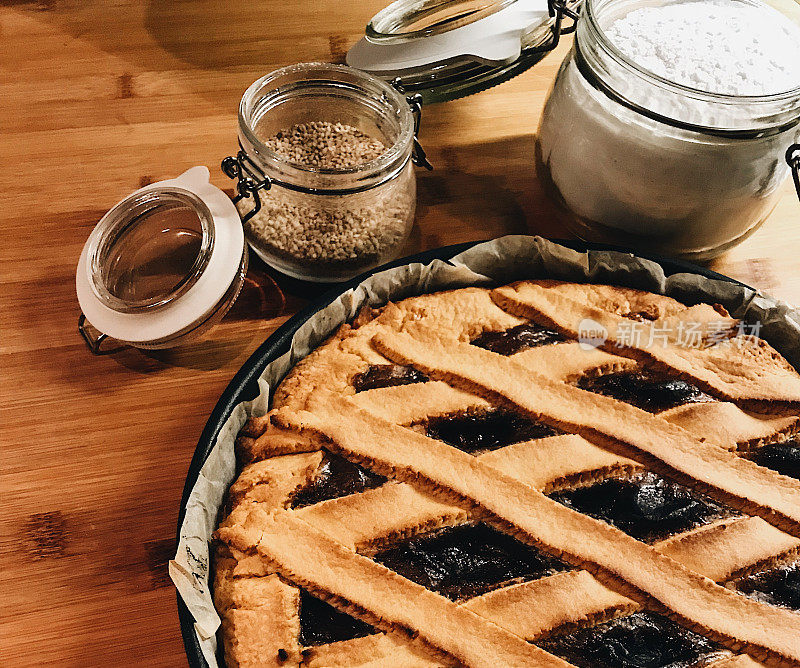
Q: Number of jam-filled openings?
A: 11